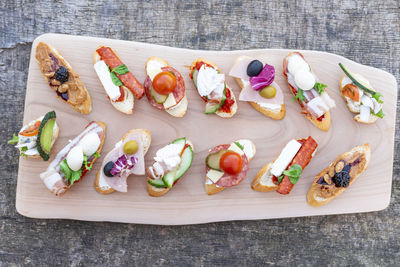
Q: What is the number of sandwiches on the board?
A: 14